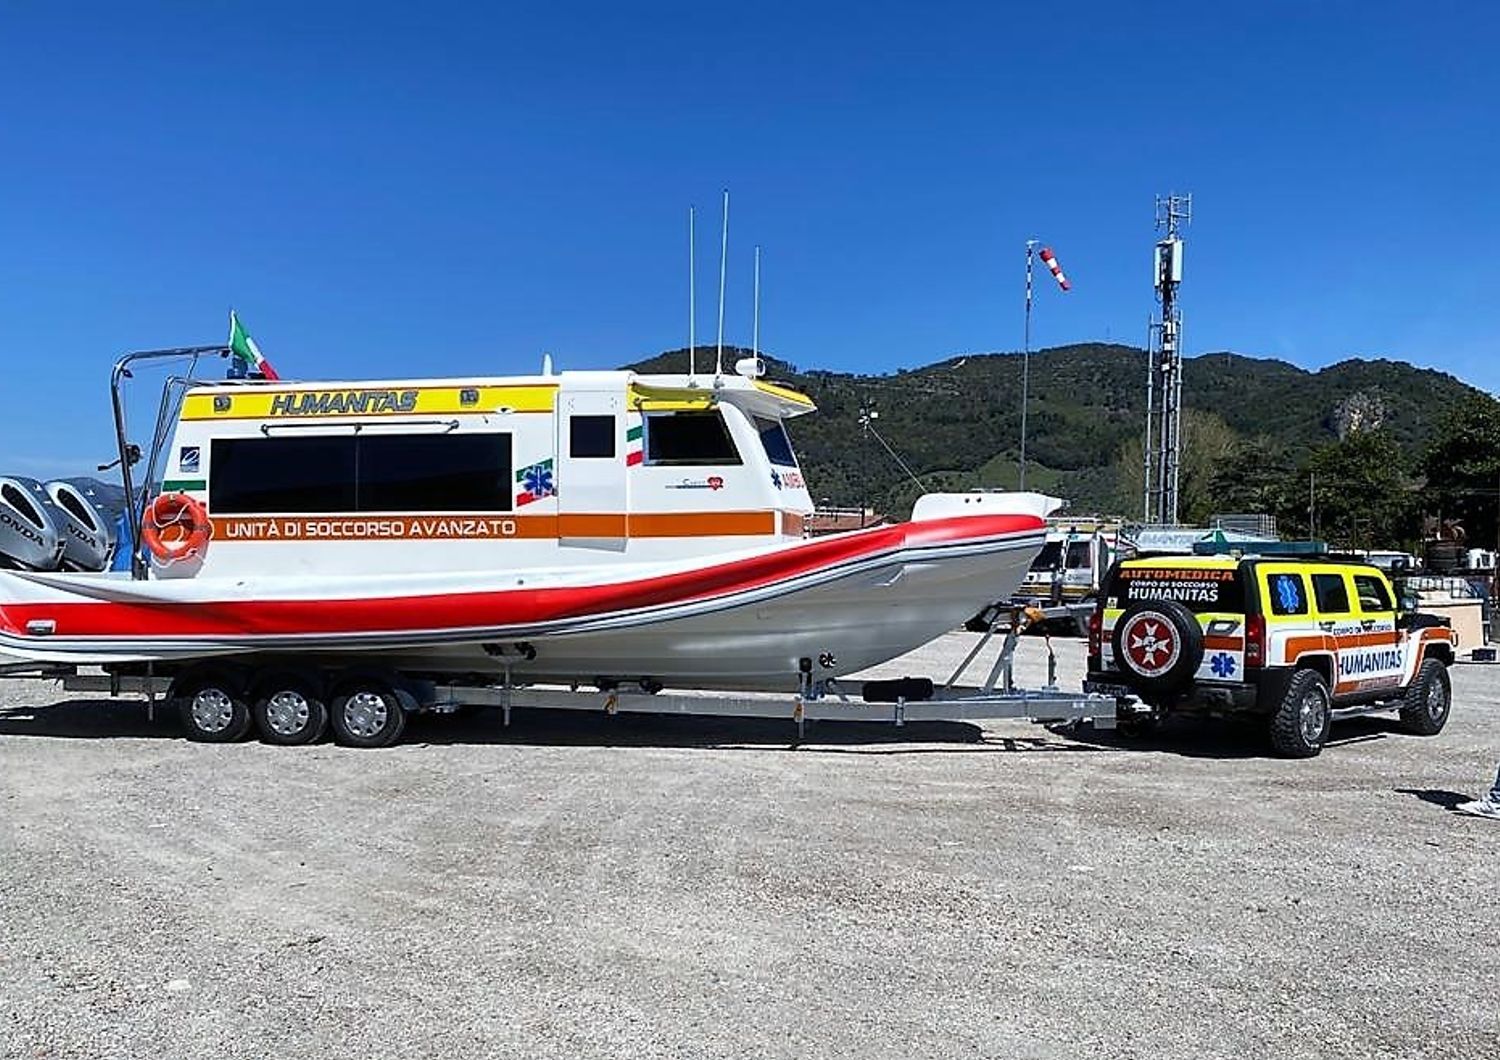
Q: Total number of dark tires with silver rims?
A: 5